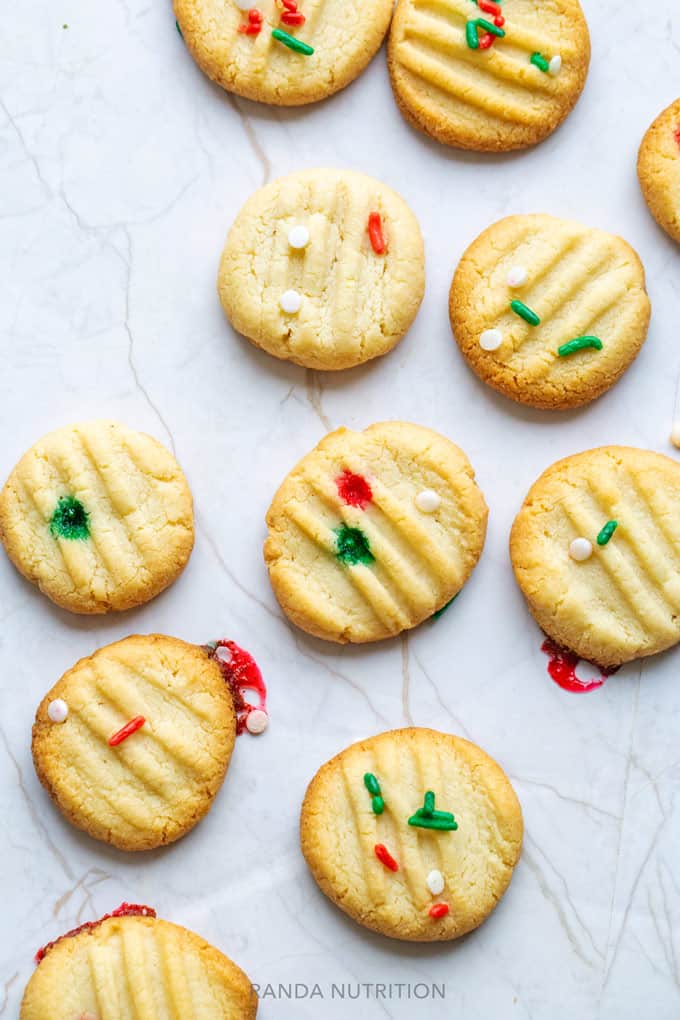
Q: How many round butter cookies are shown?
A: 11